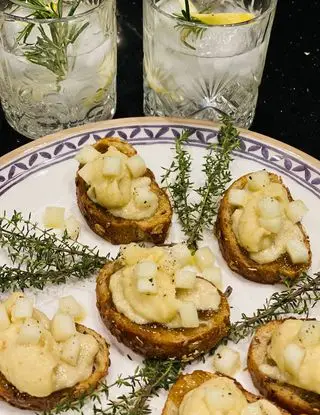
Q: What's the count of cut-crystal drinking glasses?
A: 2